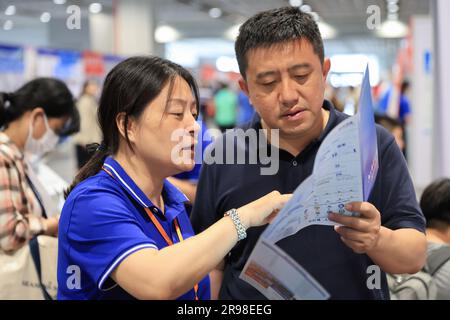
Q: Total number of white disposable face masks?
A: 1